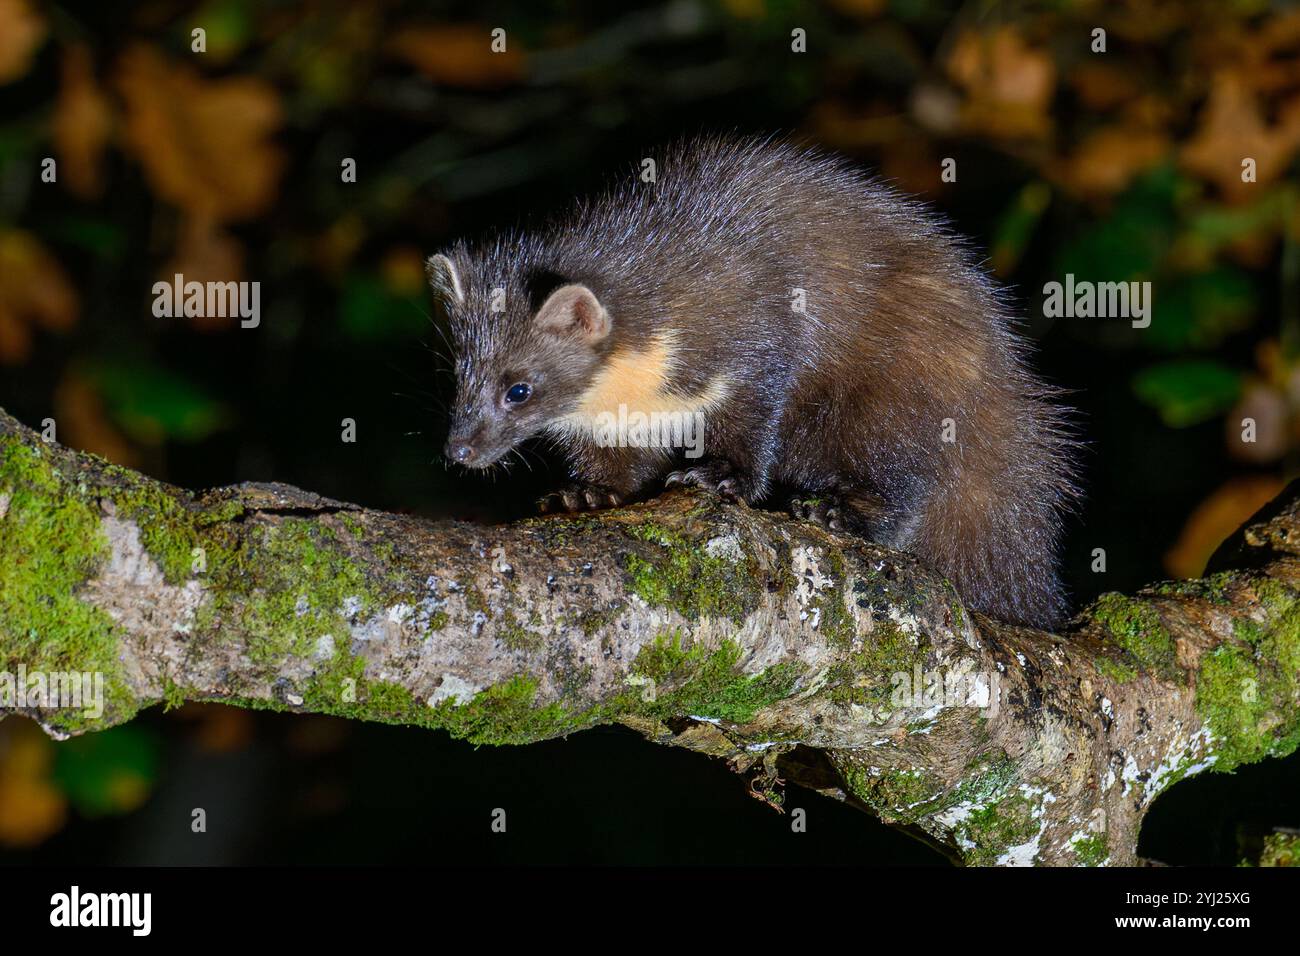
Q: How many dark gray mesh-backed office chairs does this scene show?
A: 0